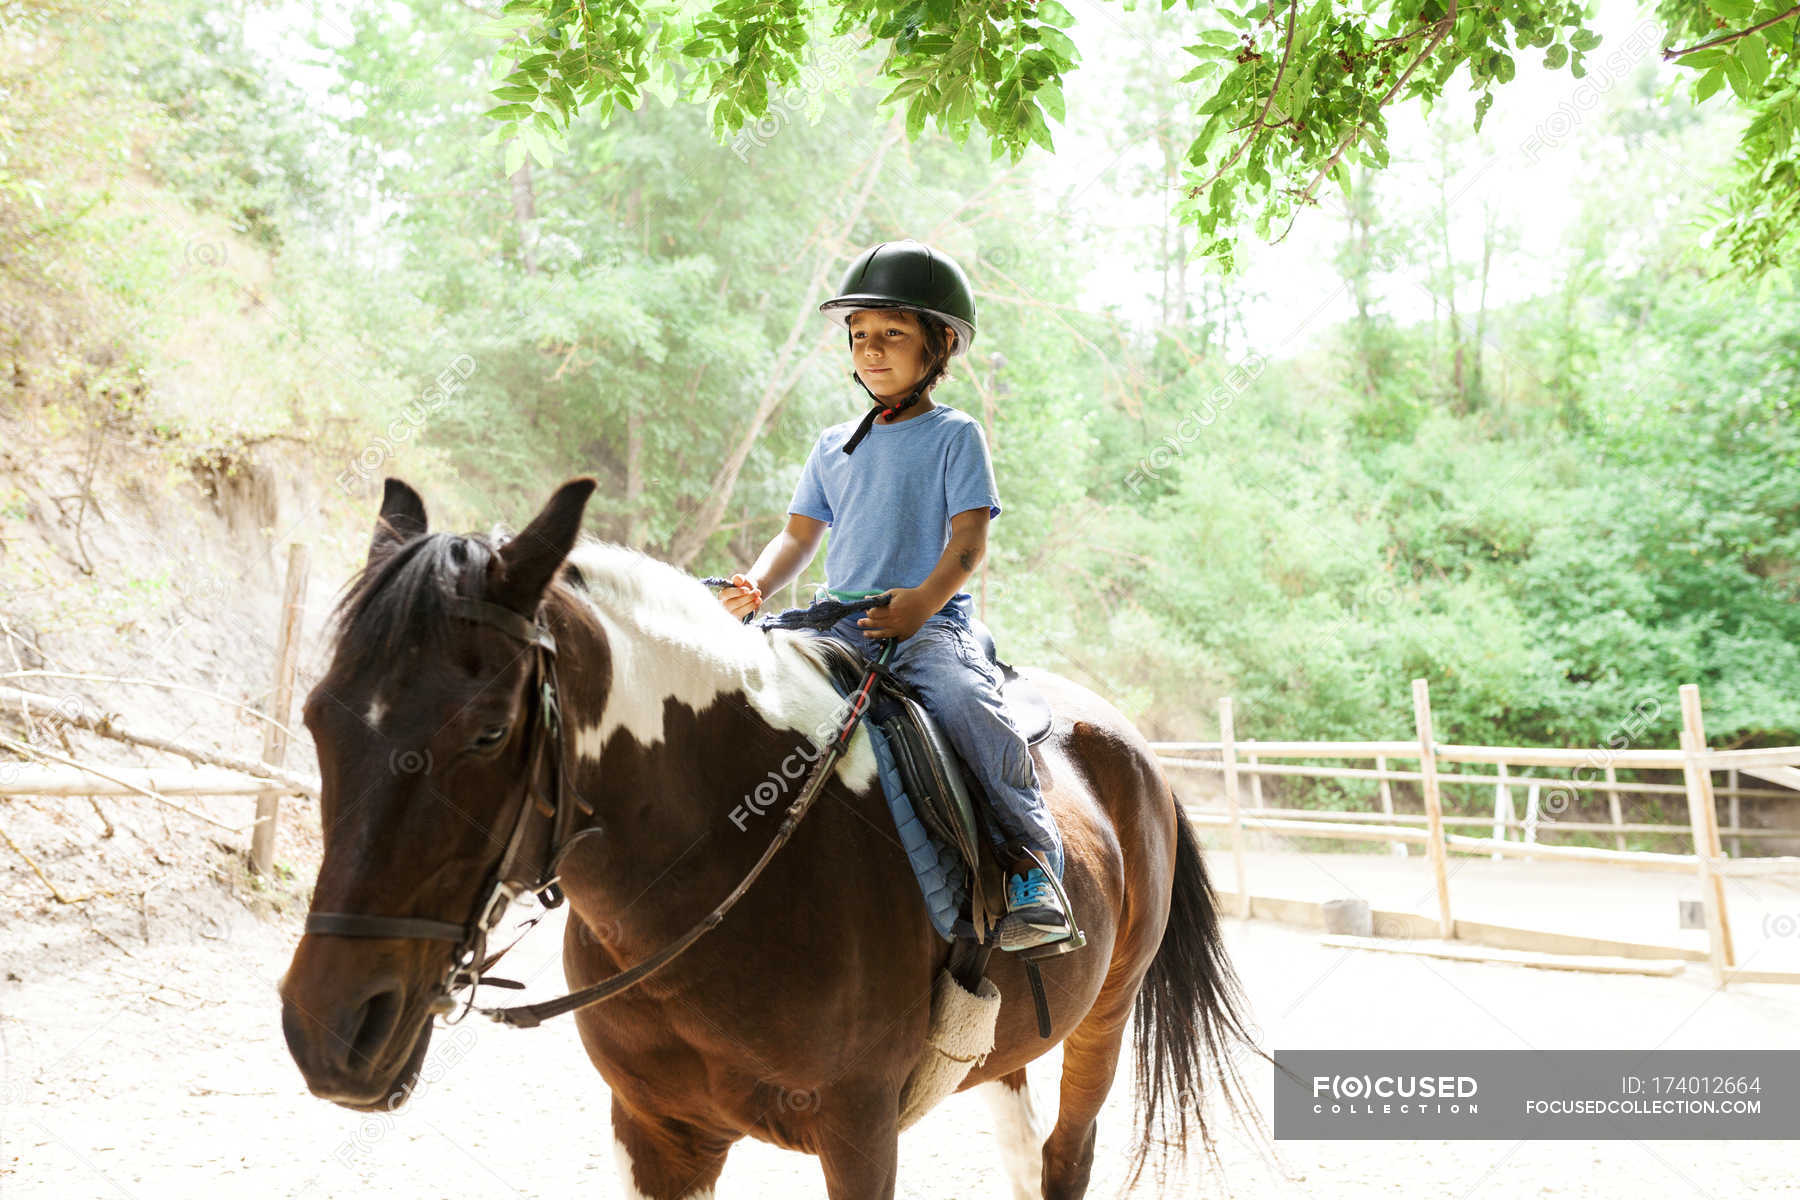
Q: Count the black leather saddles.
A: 1